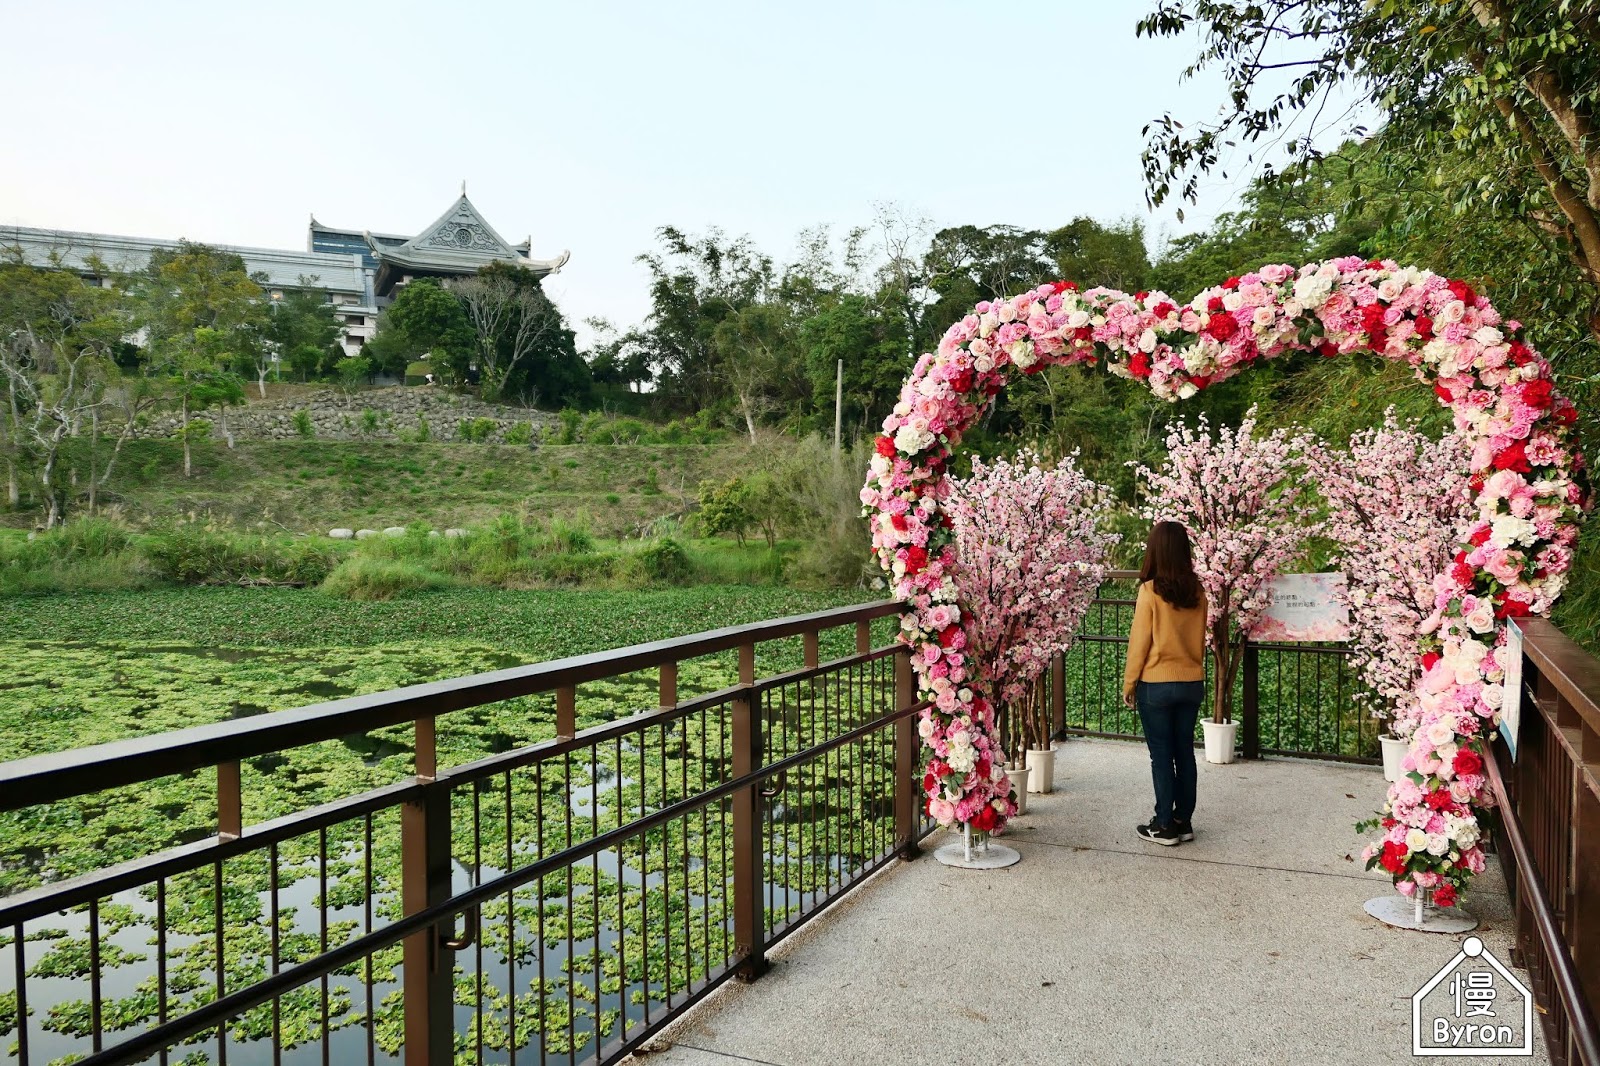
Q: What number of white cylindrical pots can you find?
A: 4